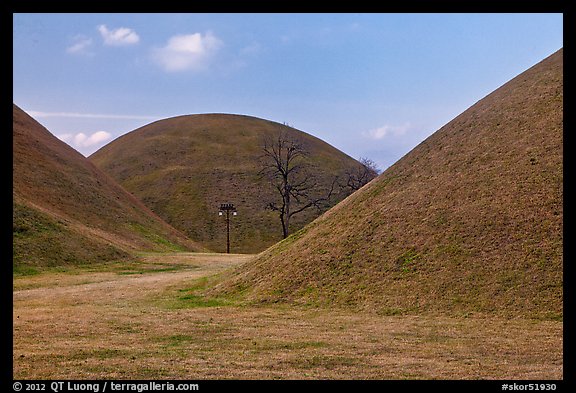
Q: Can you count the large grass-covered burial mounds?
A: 3